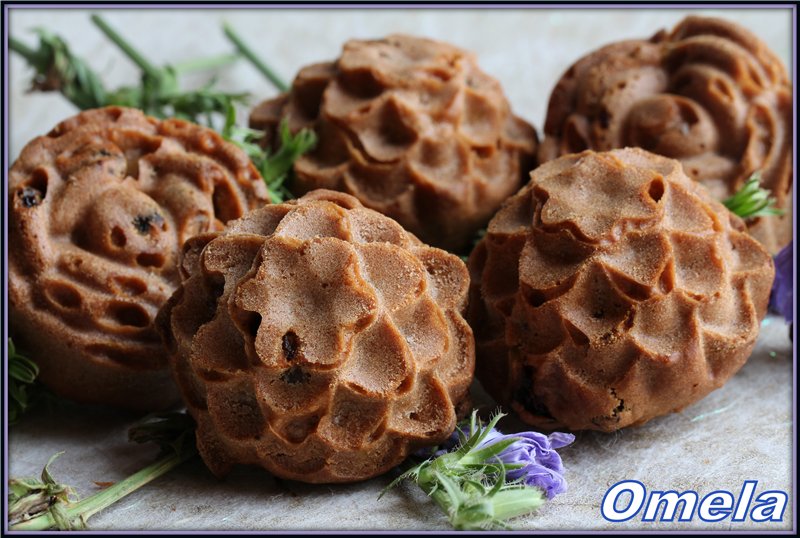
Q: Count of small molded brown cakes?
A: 5